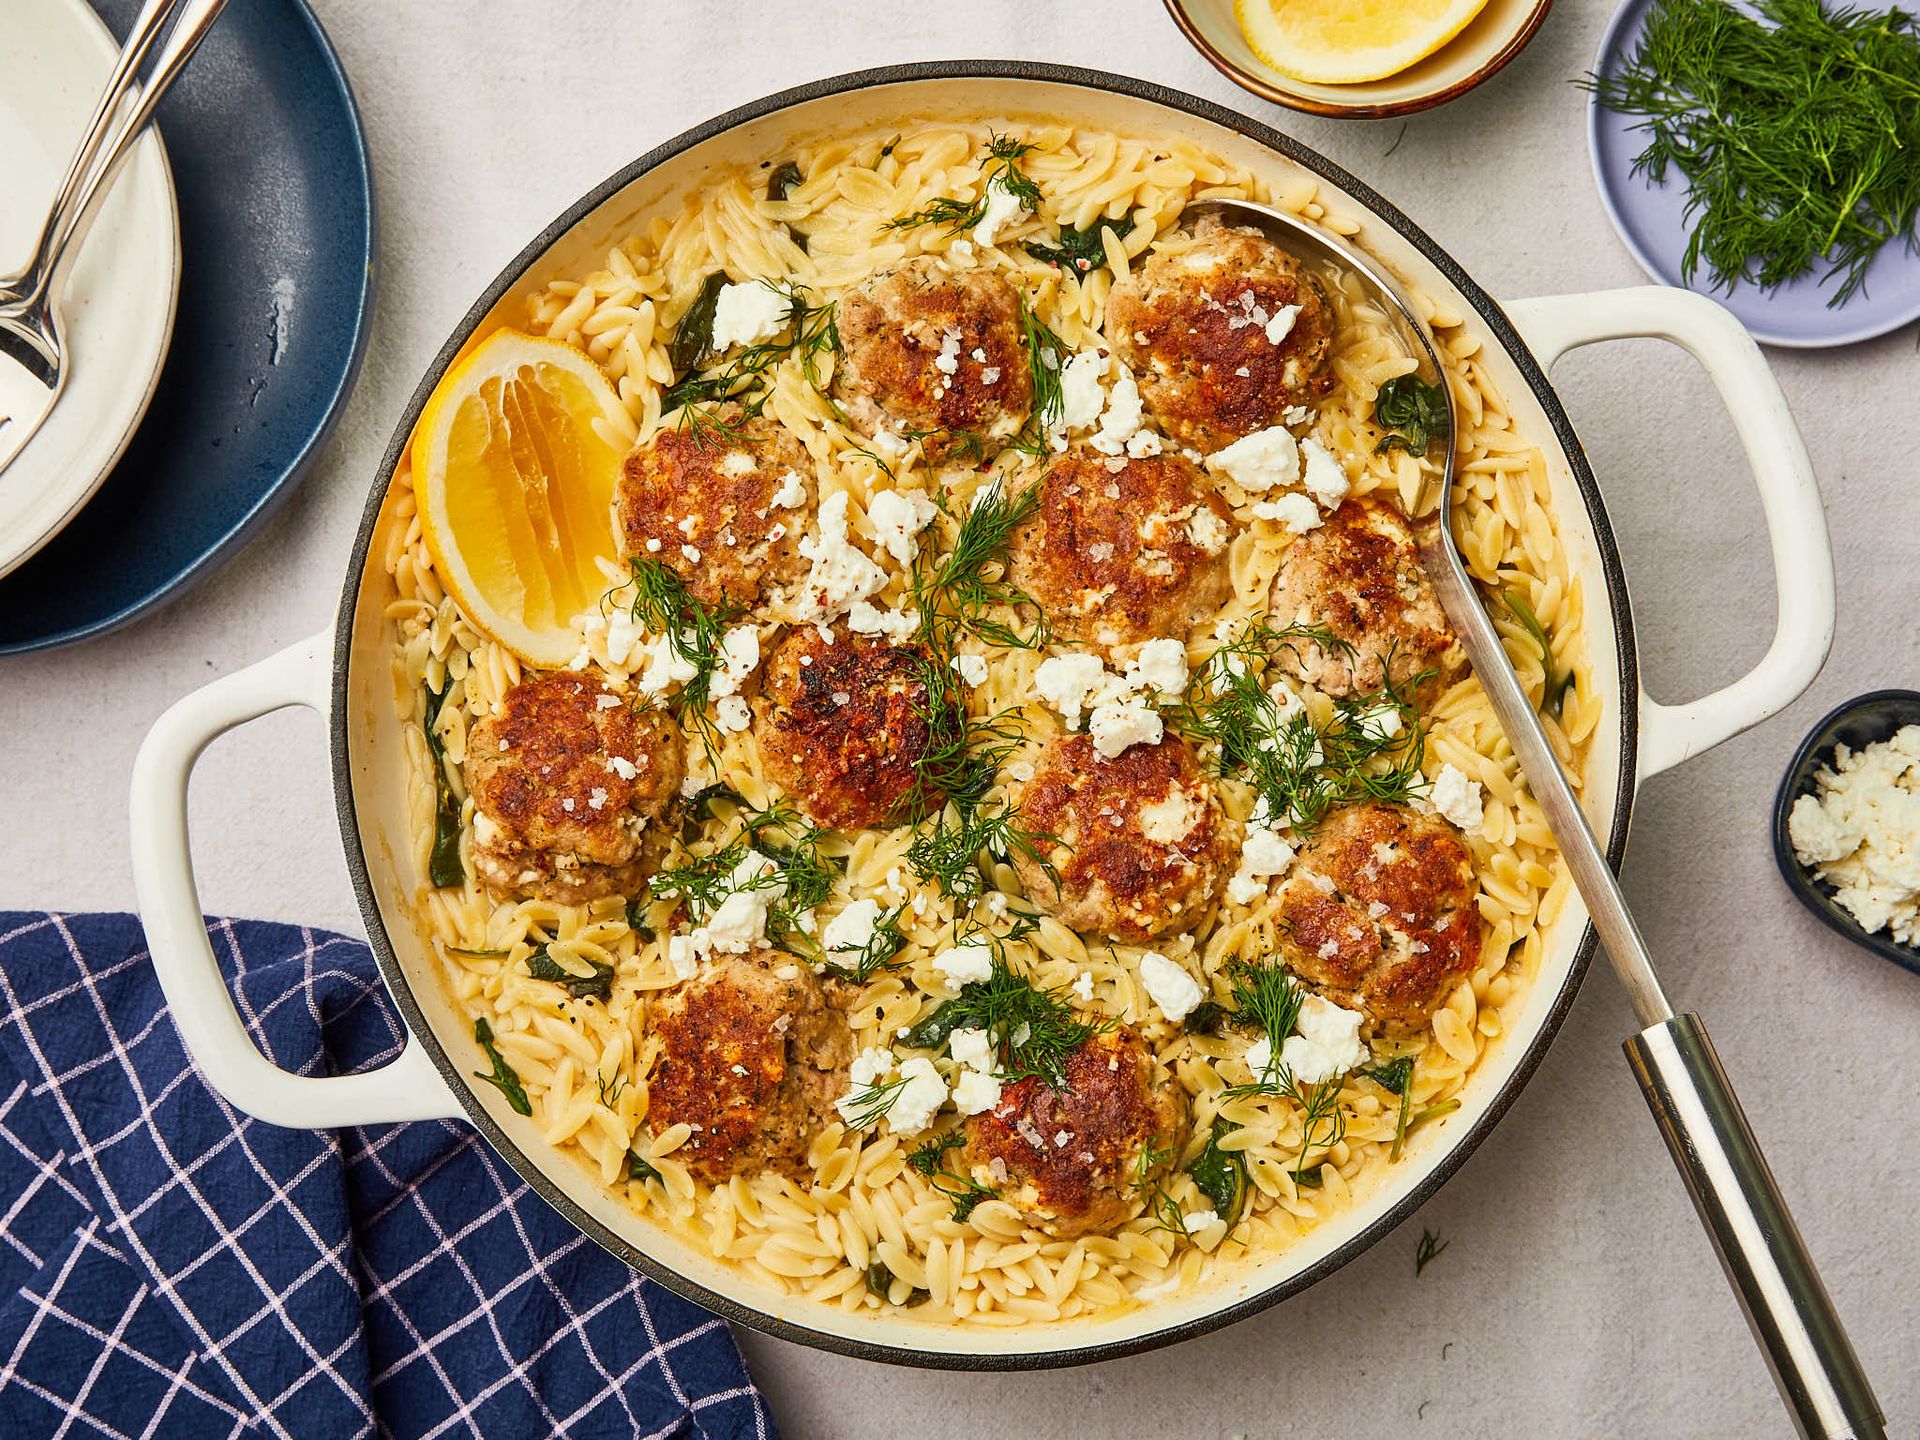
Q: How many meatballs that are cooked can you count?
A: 11